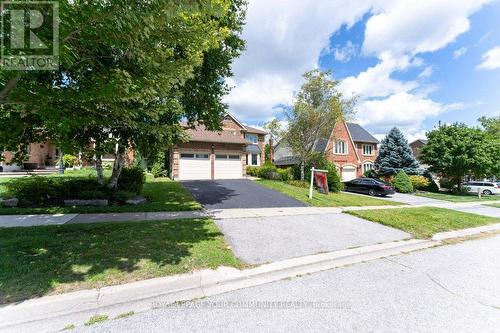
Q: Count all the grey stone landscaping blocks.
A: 3